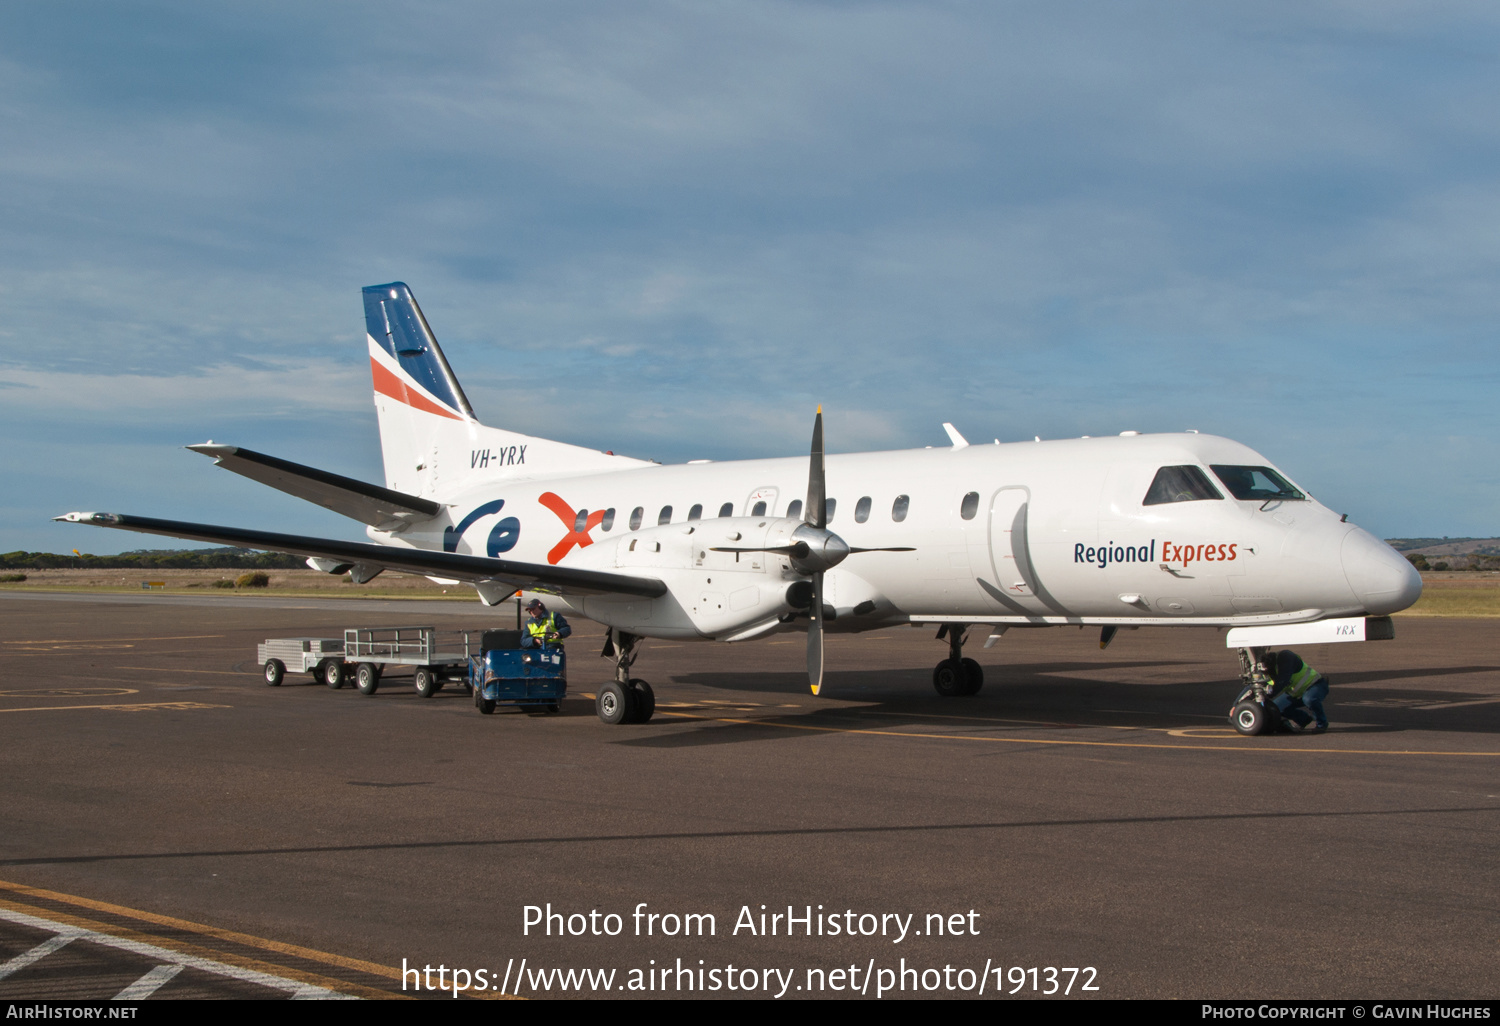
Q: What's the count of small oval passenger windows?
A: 12